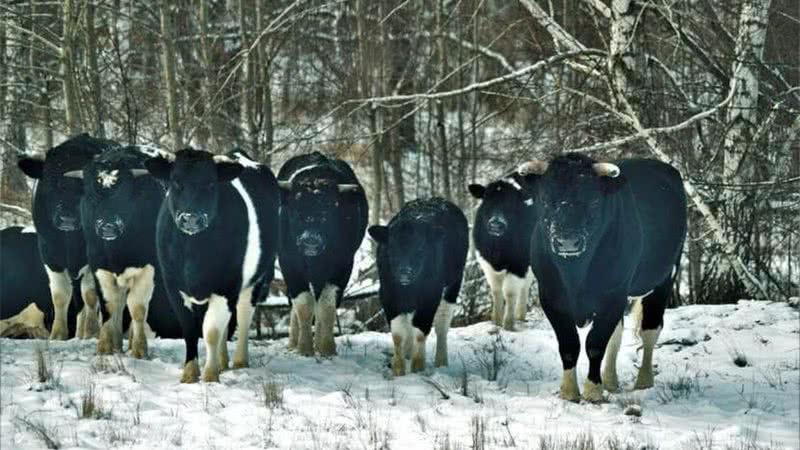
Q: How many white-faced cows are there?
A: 0